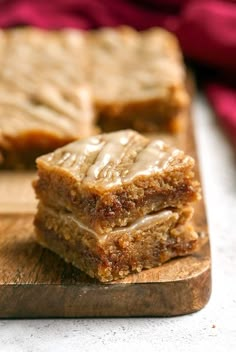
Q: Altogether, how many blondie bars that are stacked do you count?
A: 2